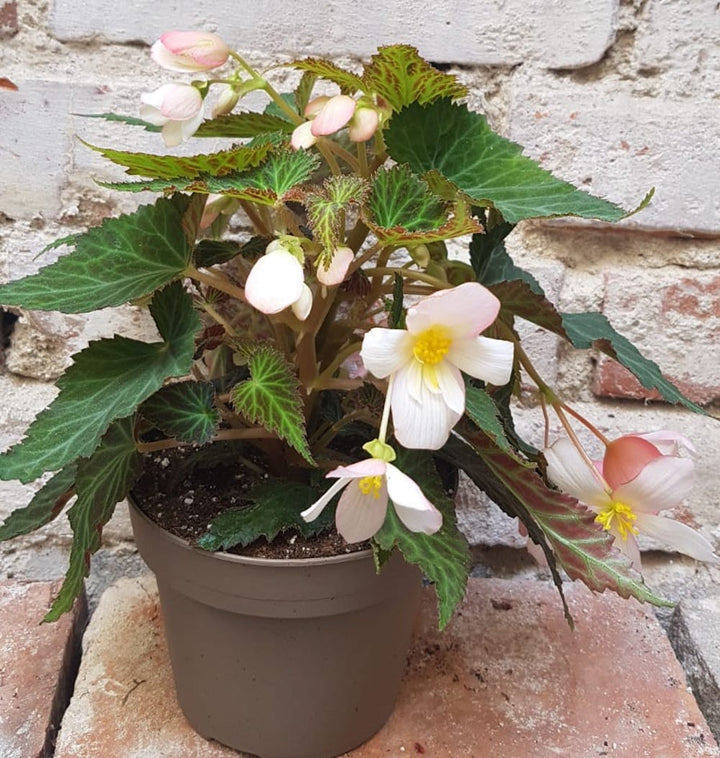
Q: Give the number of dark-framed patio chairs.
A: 0